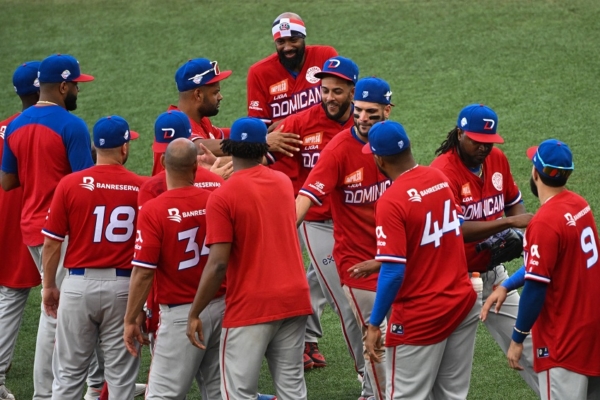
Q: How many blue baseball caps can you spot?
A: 11